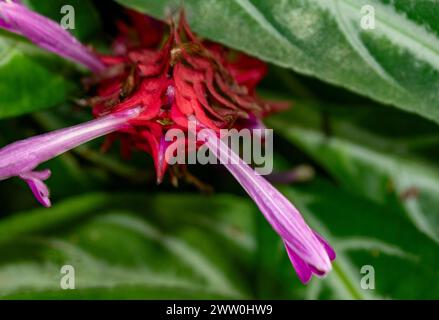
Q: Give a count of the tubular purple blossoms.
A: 3